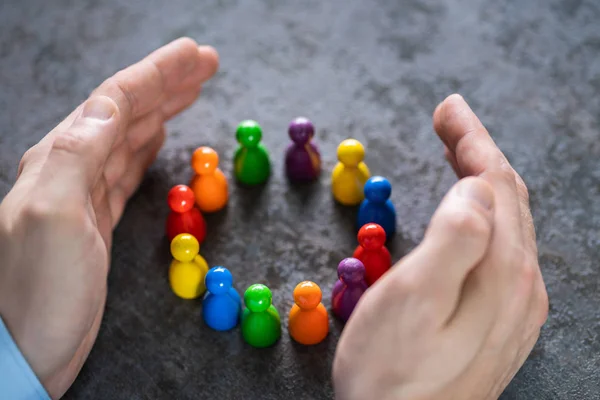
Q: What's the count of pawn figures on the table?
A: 12